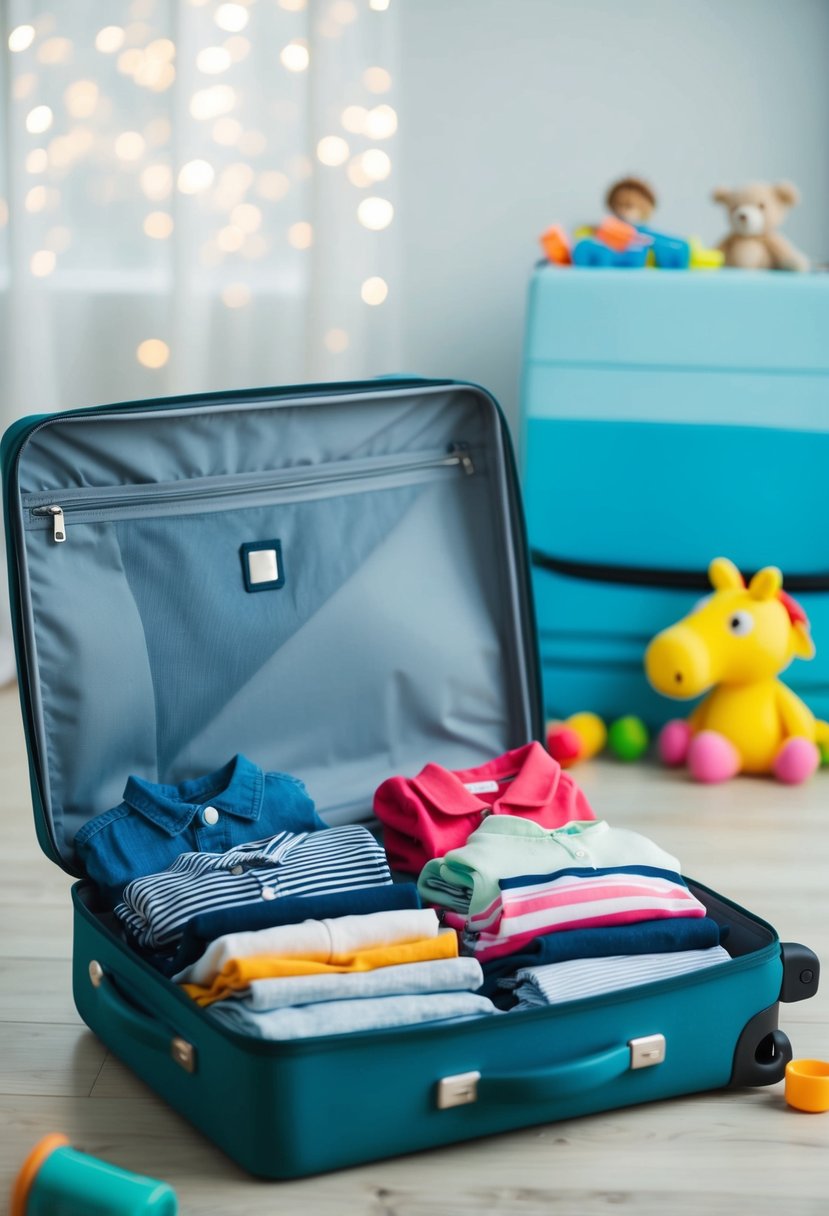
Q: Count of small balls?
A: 3